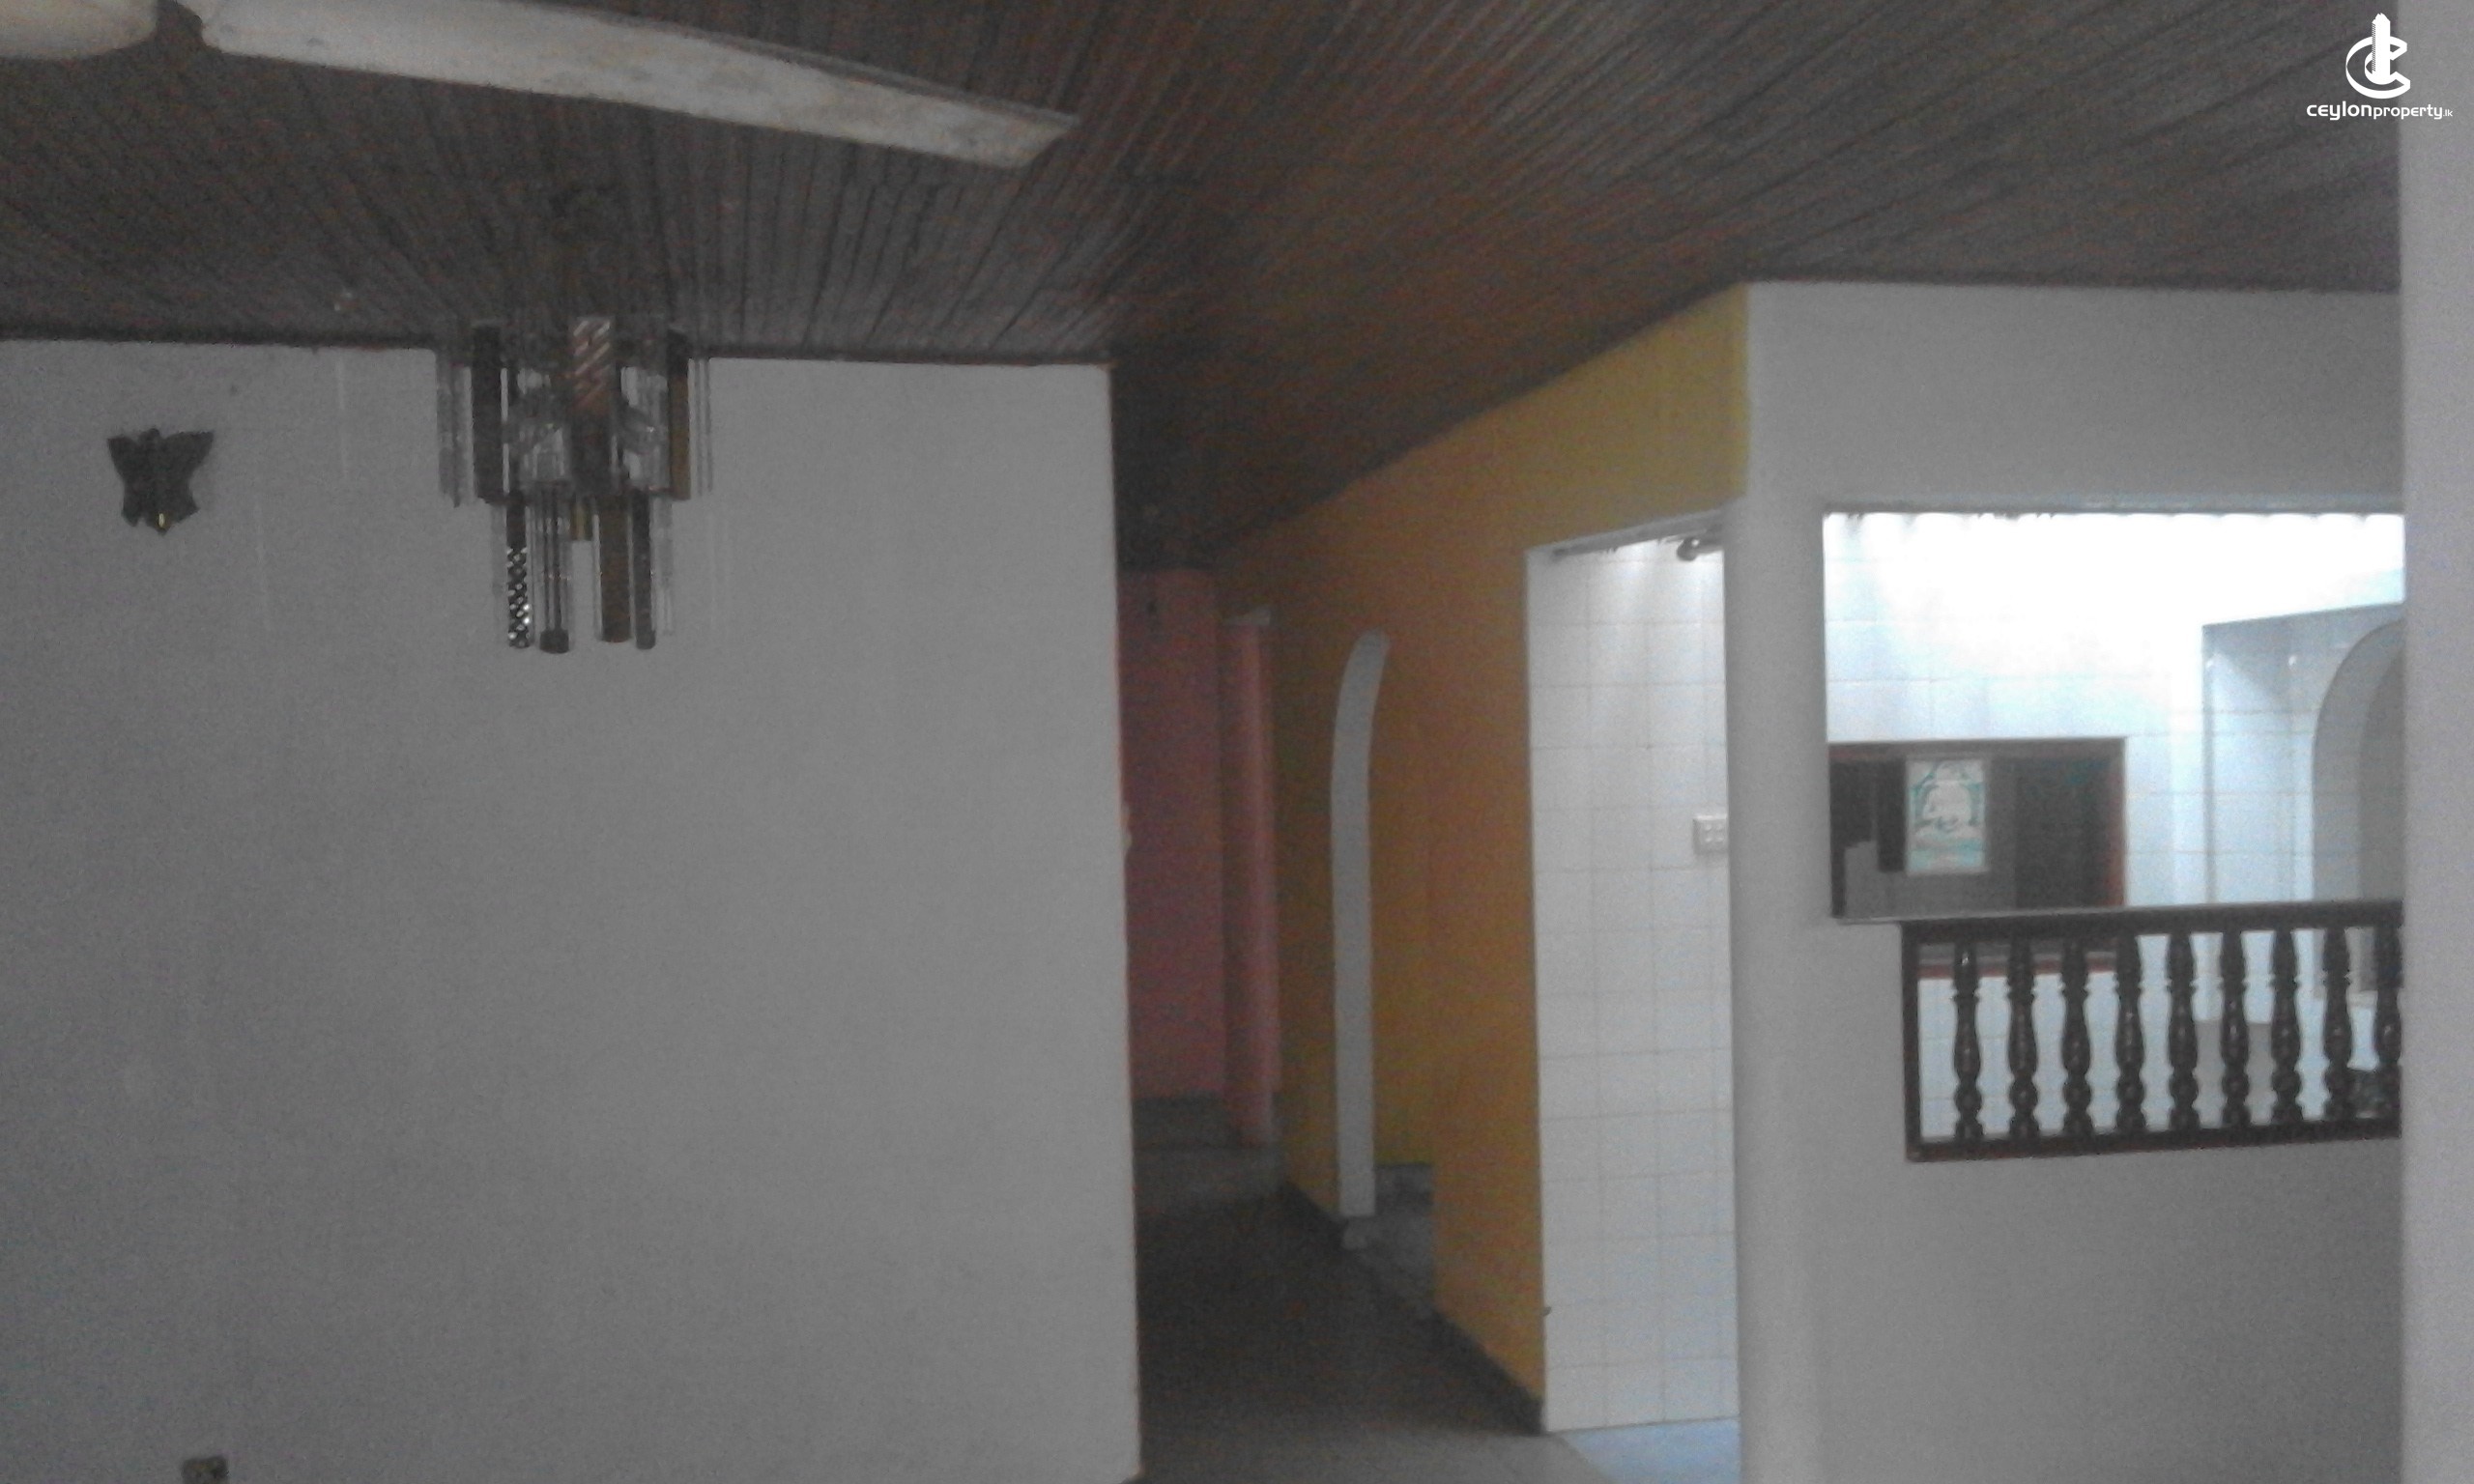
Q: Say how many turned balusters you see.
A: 9